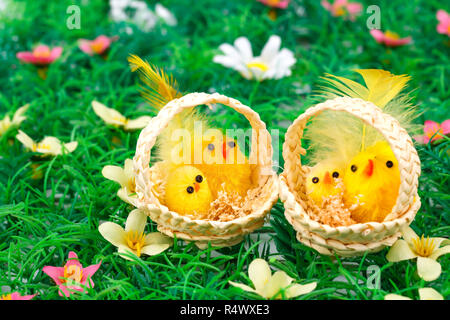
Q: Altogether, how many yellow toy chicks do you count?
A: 4